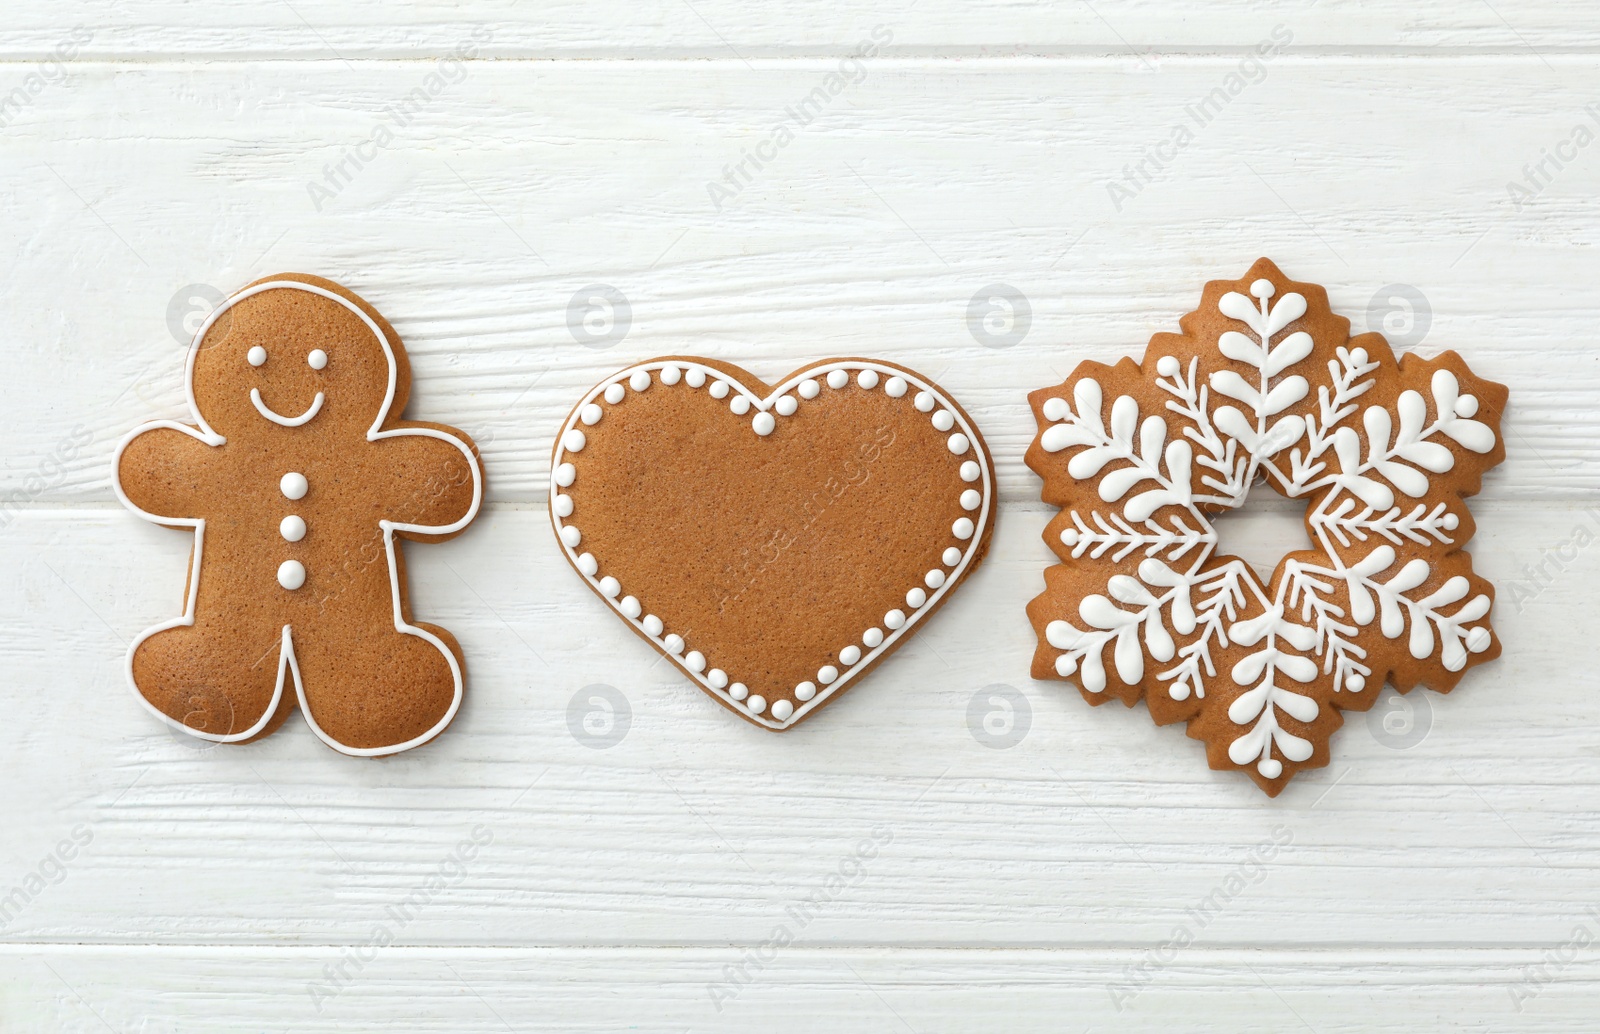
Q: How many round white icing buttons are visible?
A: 3